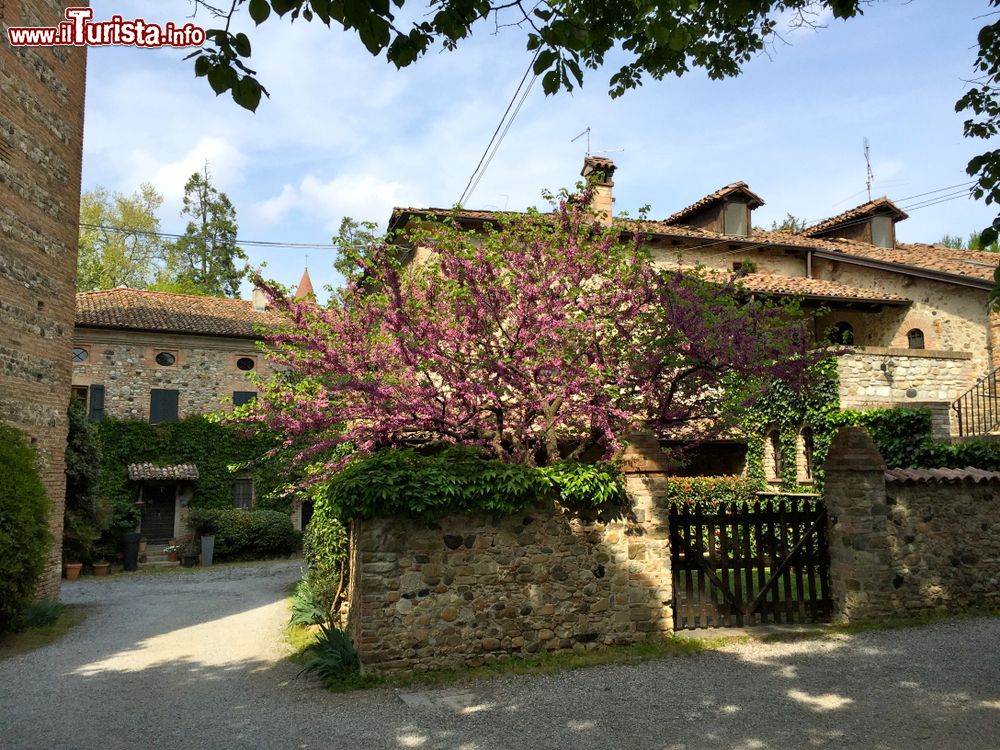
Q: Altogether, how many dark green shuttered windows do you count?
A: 3